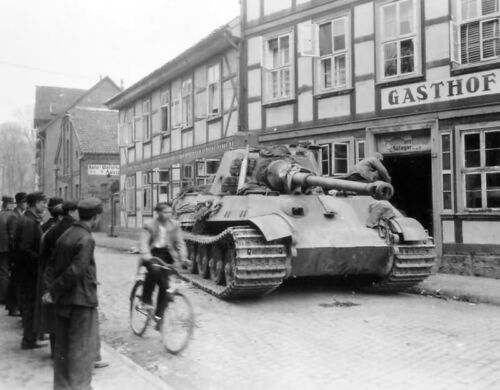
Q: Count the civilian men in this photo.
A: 7